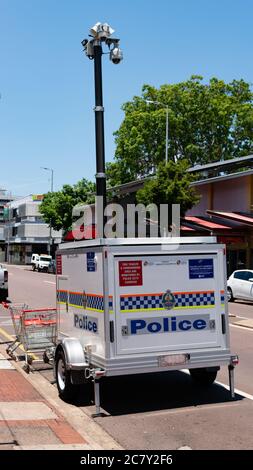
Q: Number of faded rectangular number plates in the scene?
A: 1